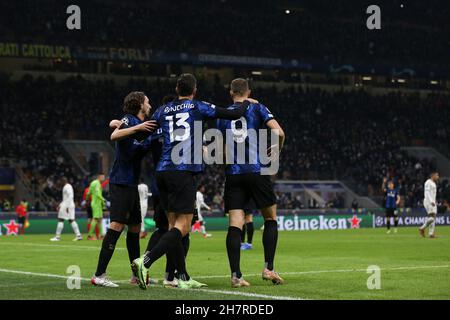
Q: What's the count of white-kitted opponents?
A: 4